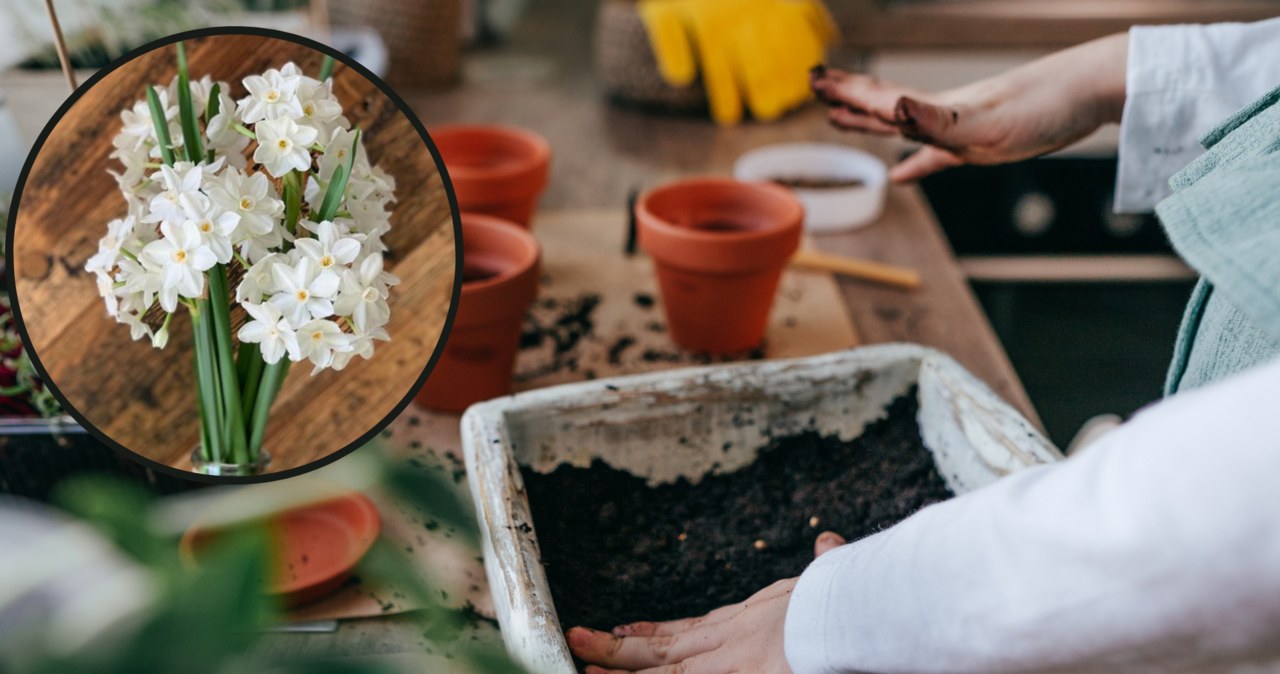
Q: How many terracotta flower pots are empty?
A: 3